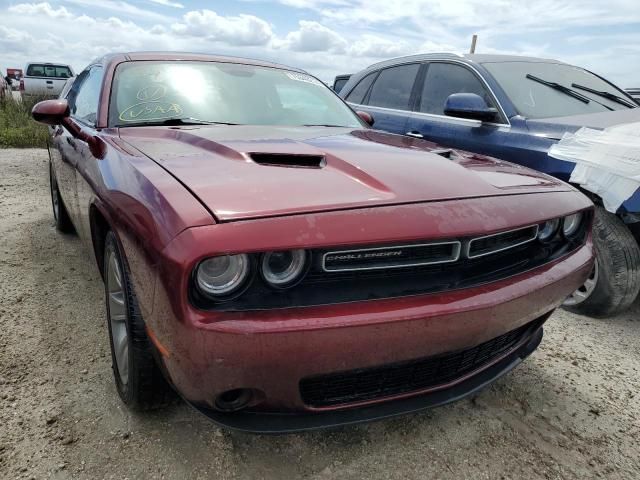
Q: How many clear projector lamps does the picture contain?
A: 4